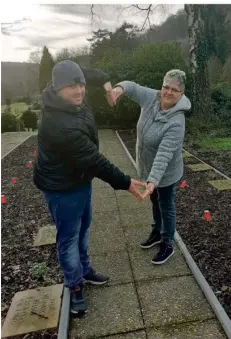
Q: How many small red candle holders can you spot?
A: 6